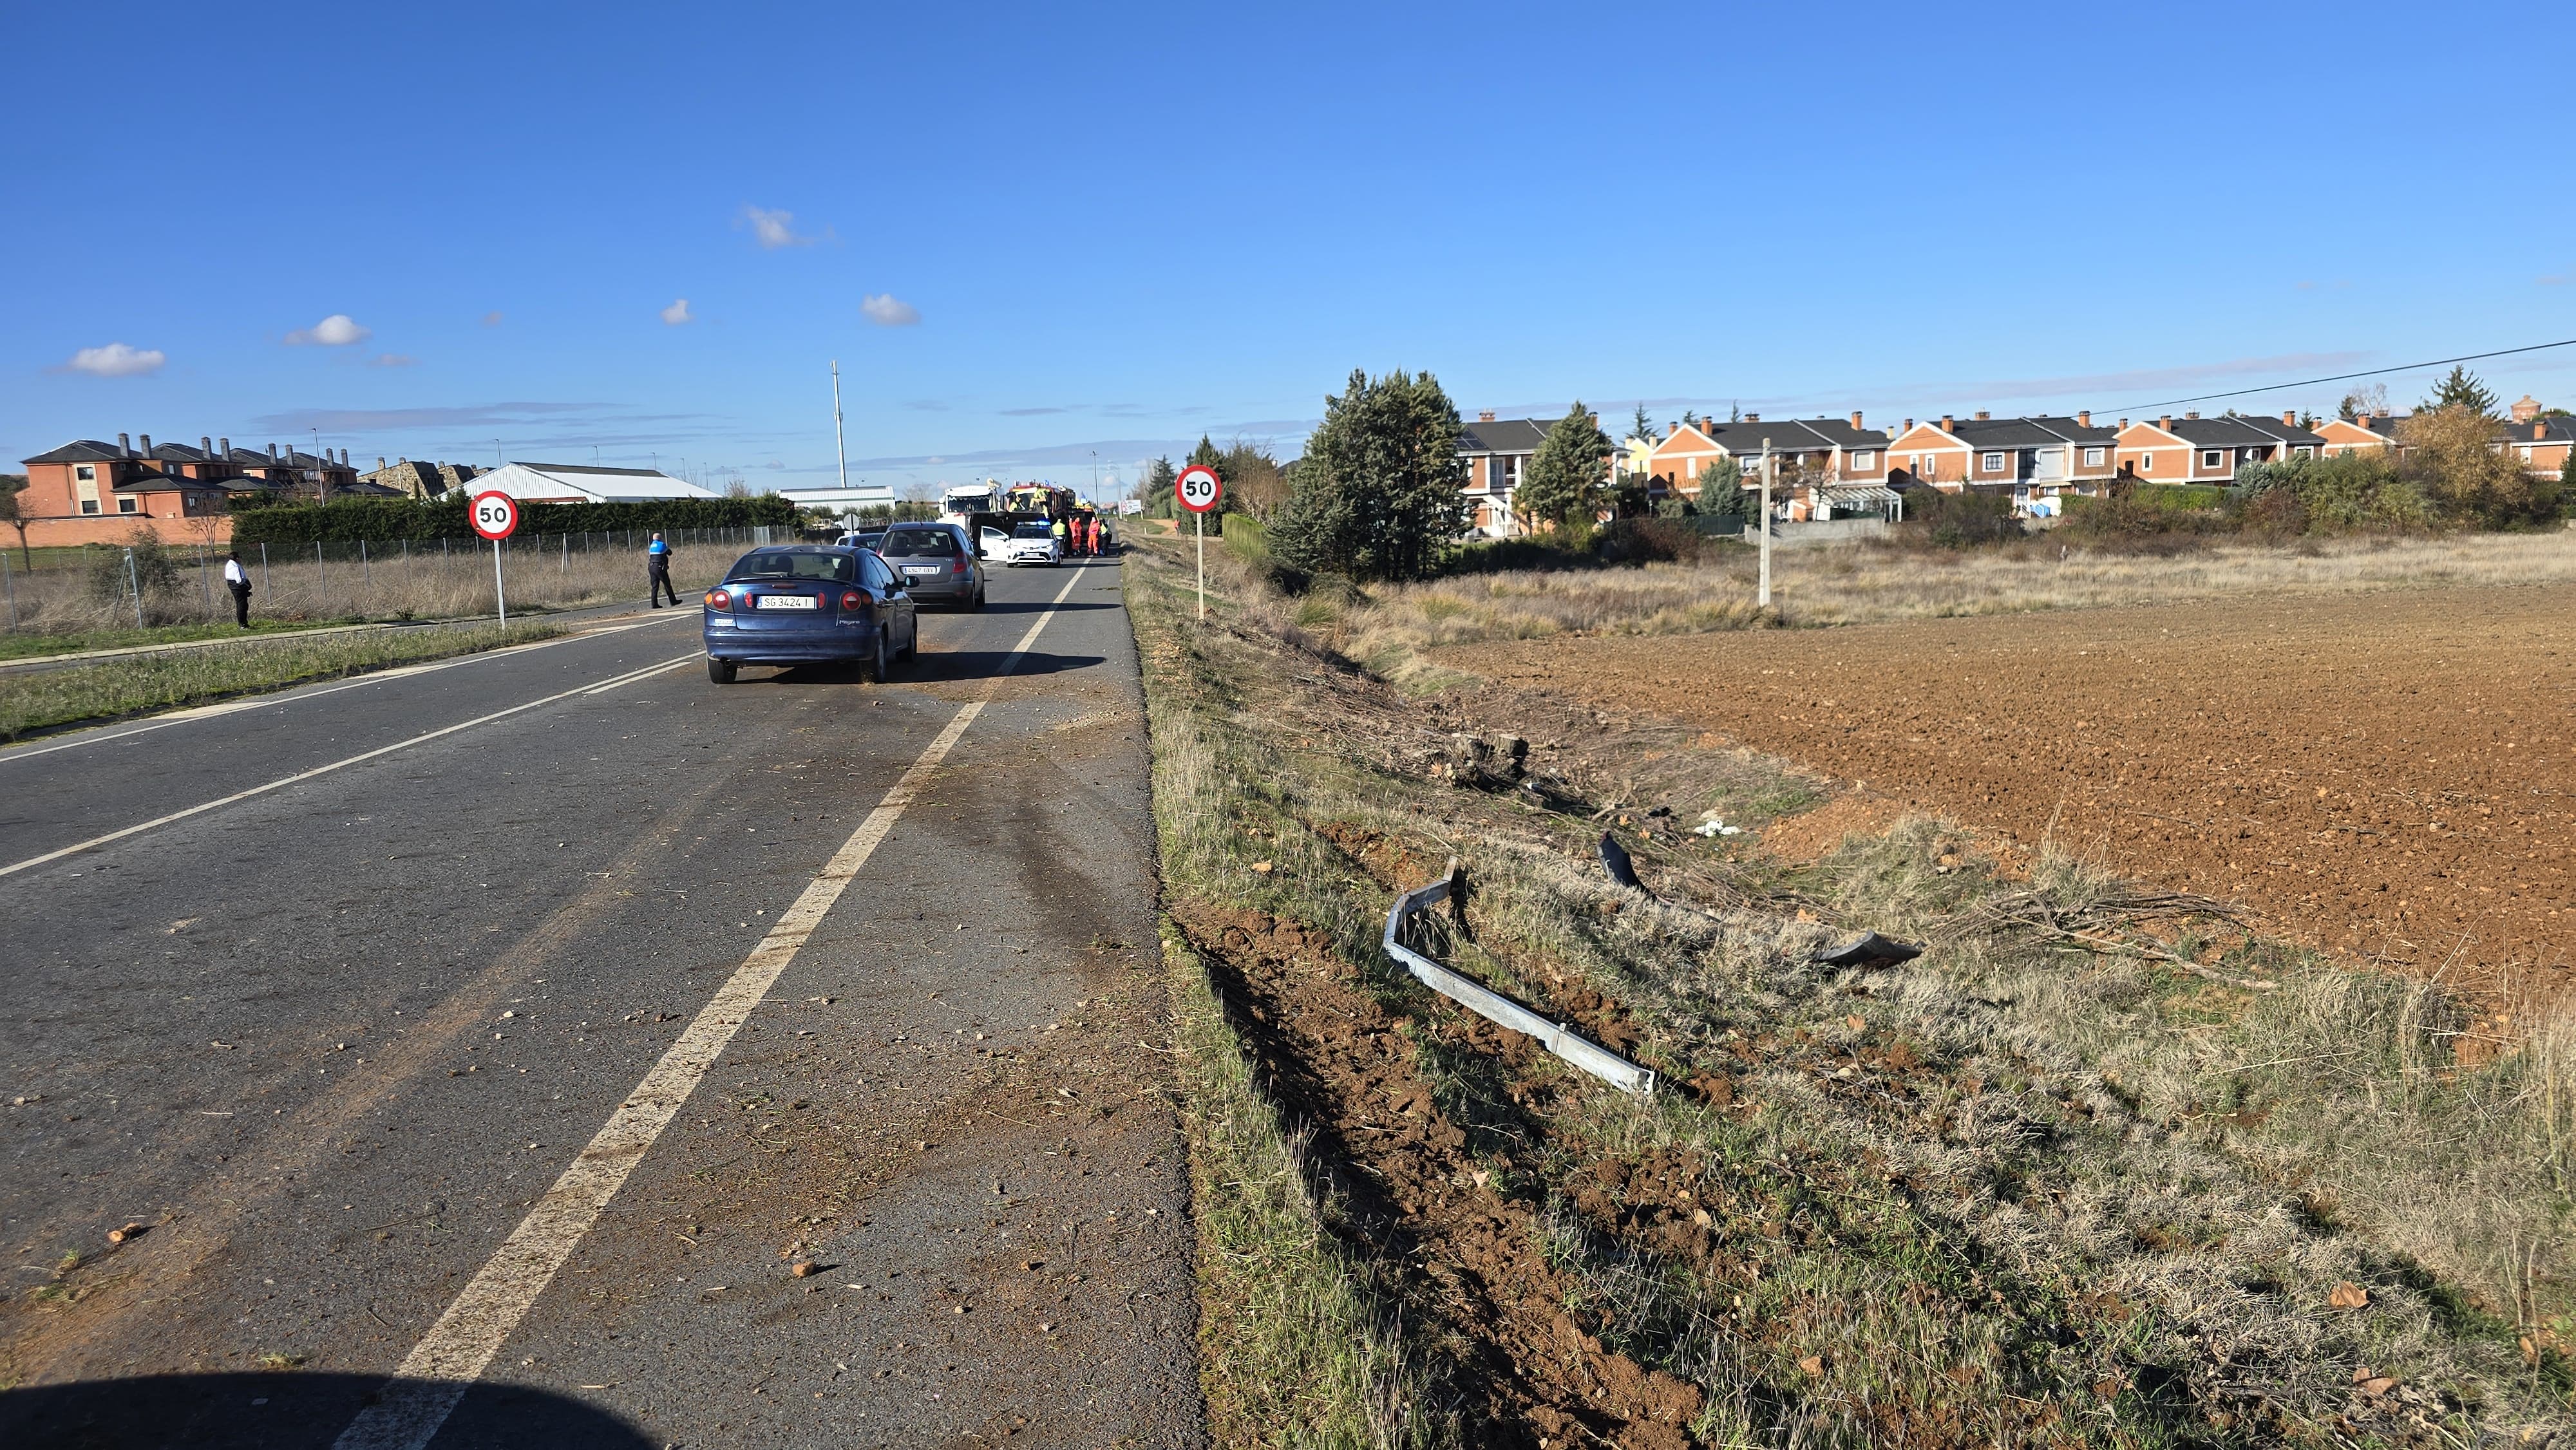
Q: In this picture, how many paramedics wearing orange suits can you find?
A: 2